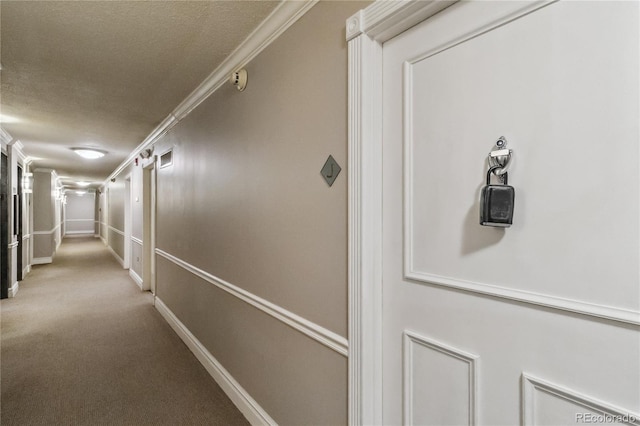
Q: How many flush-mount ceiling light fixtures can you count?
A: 3